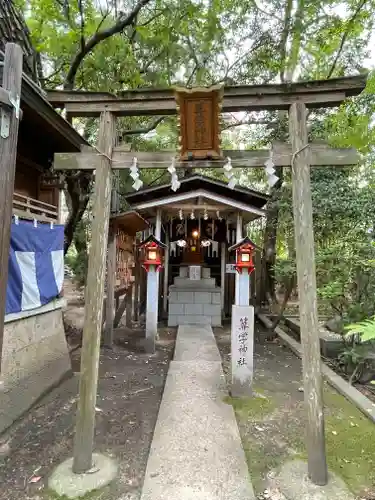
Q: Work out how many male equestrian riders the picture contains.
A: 0